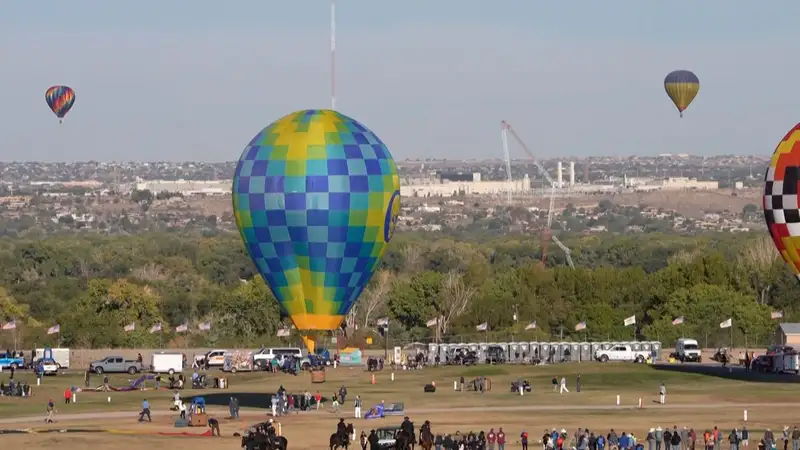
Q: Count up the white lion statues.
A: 0